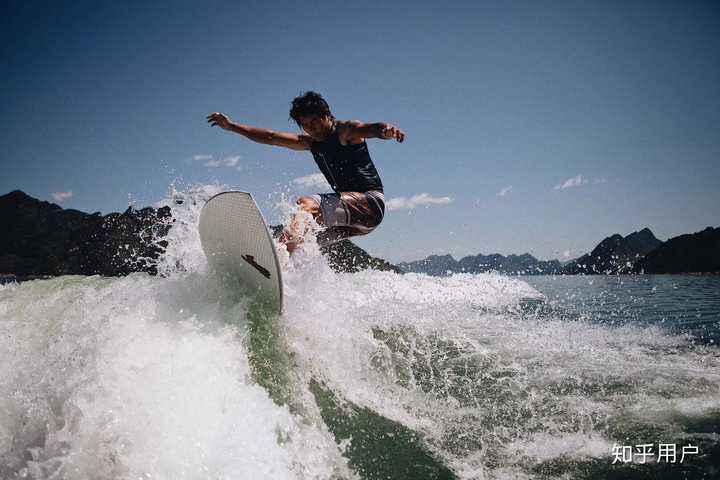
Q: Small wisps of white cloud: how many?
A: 6